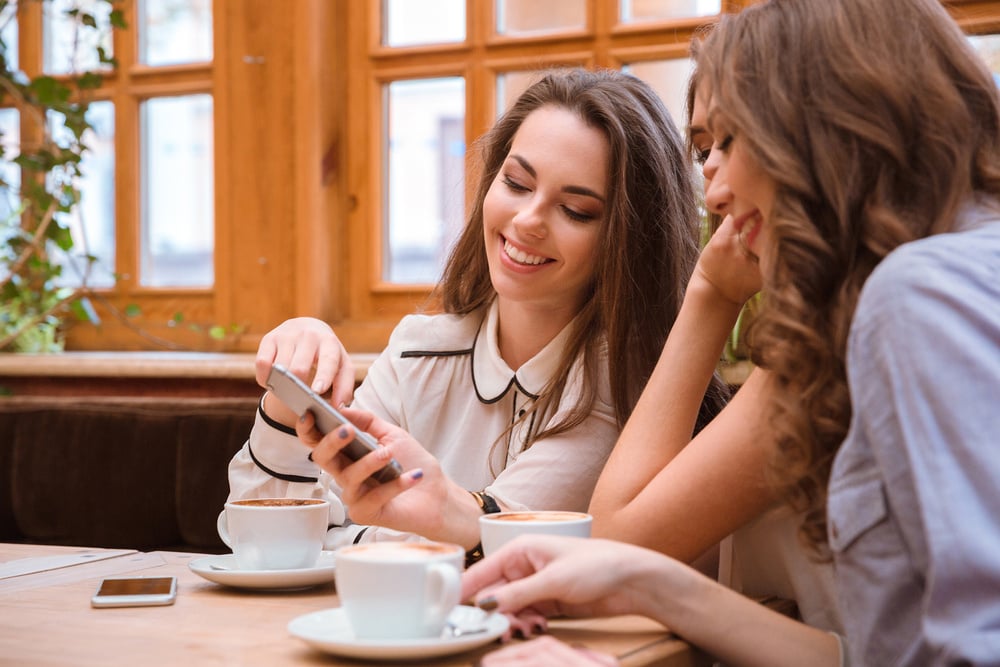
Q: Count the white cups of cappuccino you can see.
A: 3